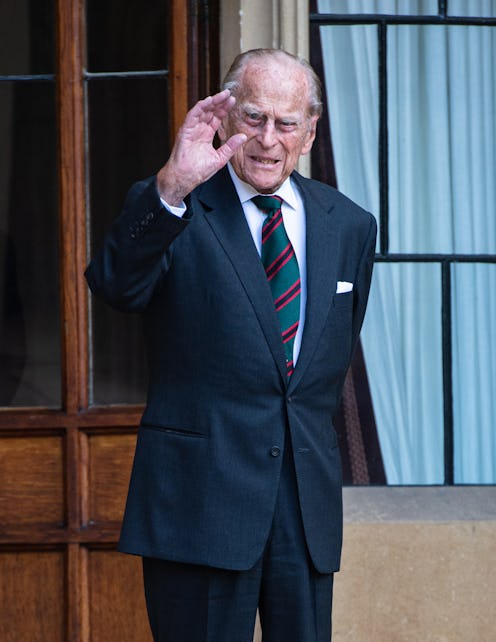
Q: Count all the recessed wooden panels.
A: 4